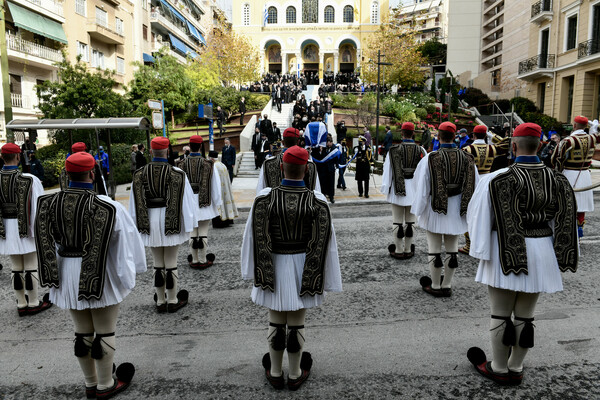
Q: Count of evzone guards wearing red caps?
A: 12